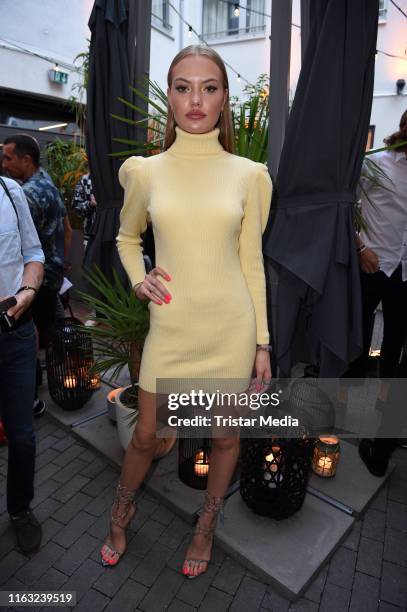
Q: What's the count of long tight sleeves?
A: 2